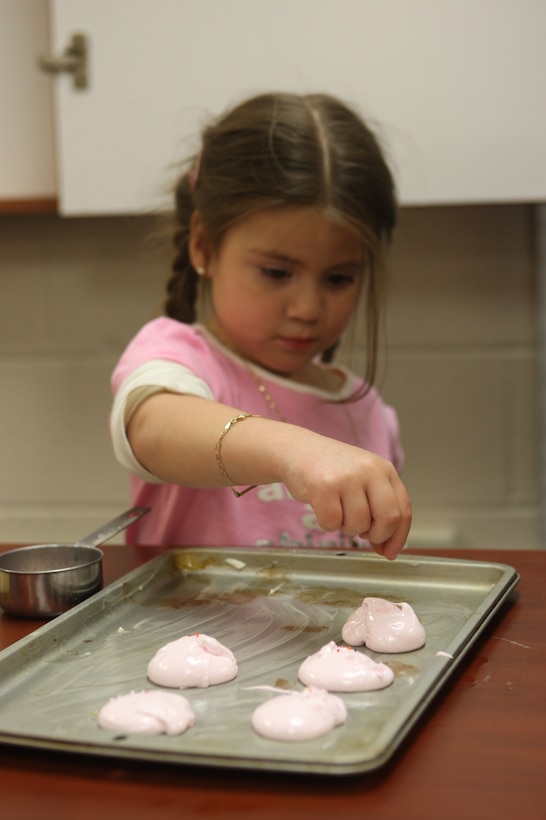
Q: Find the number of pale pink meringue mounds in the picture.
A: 5